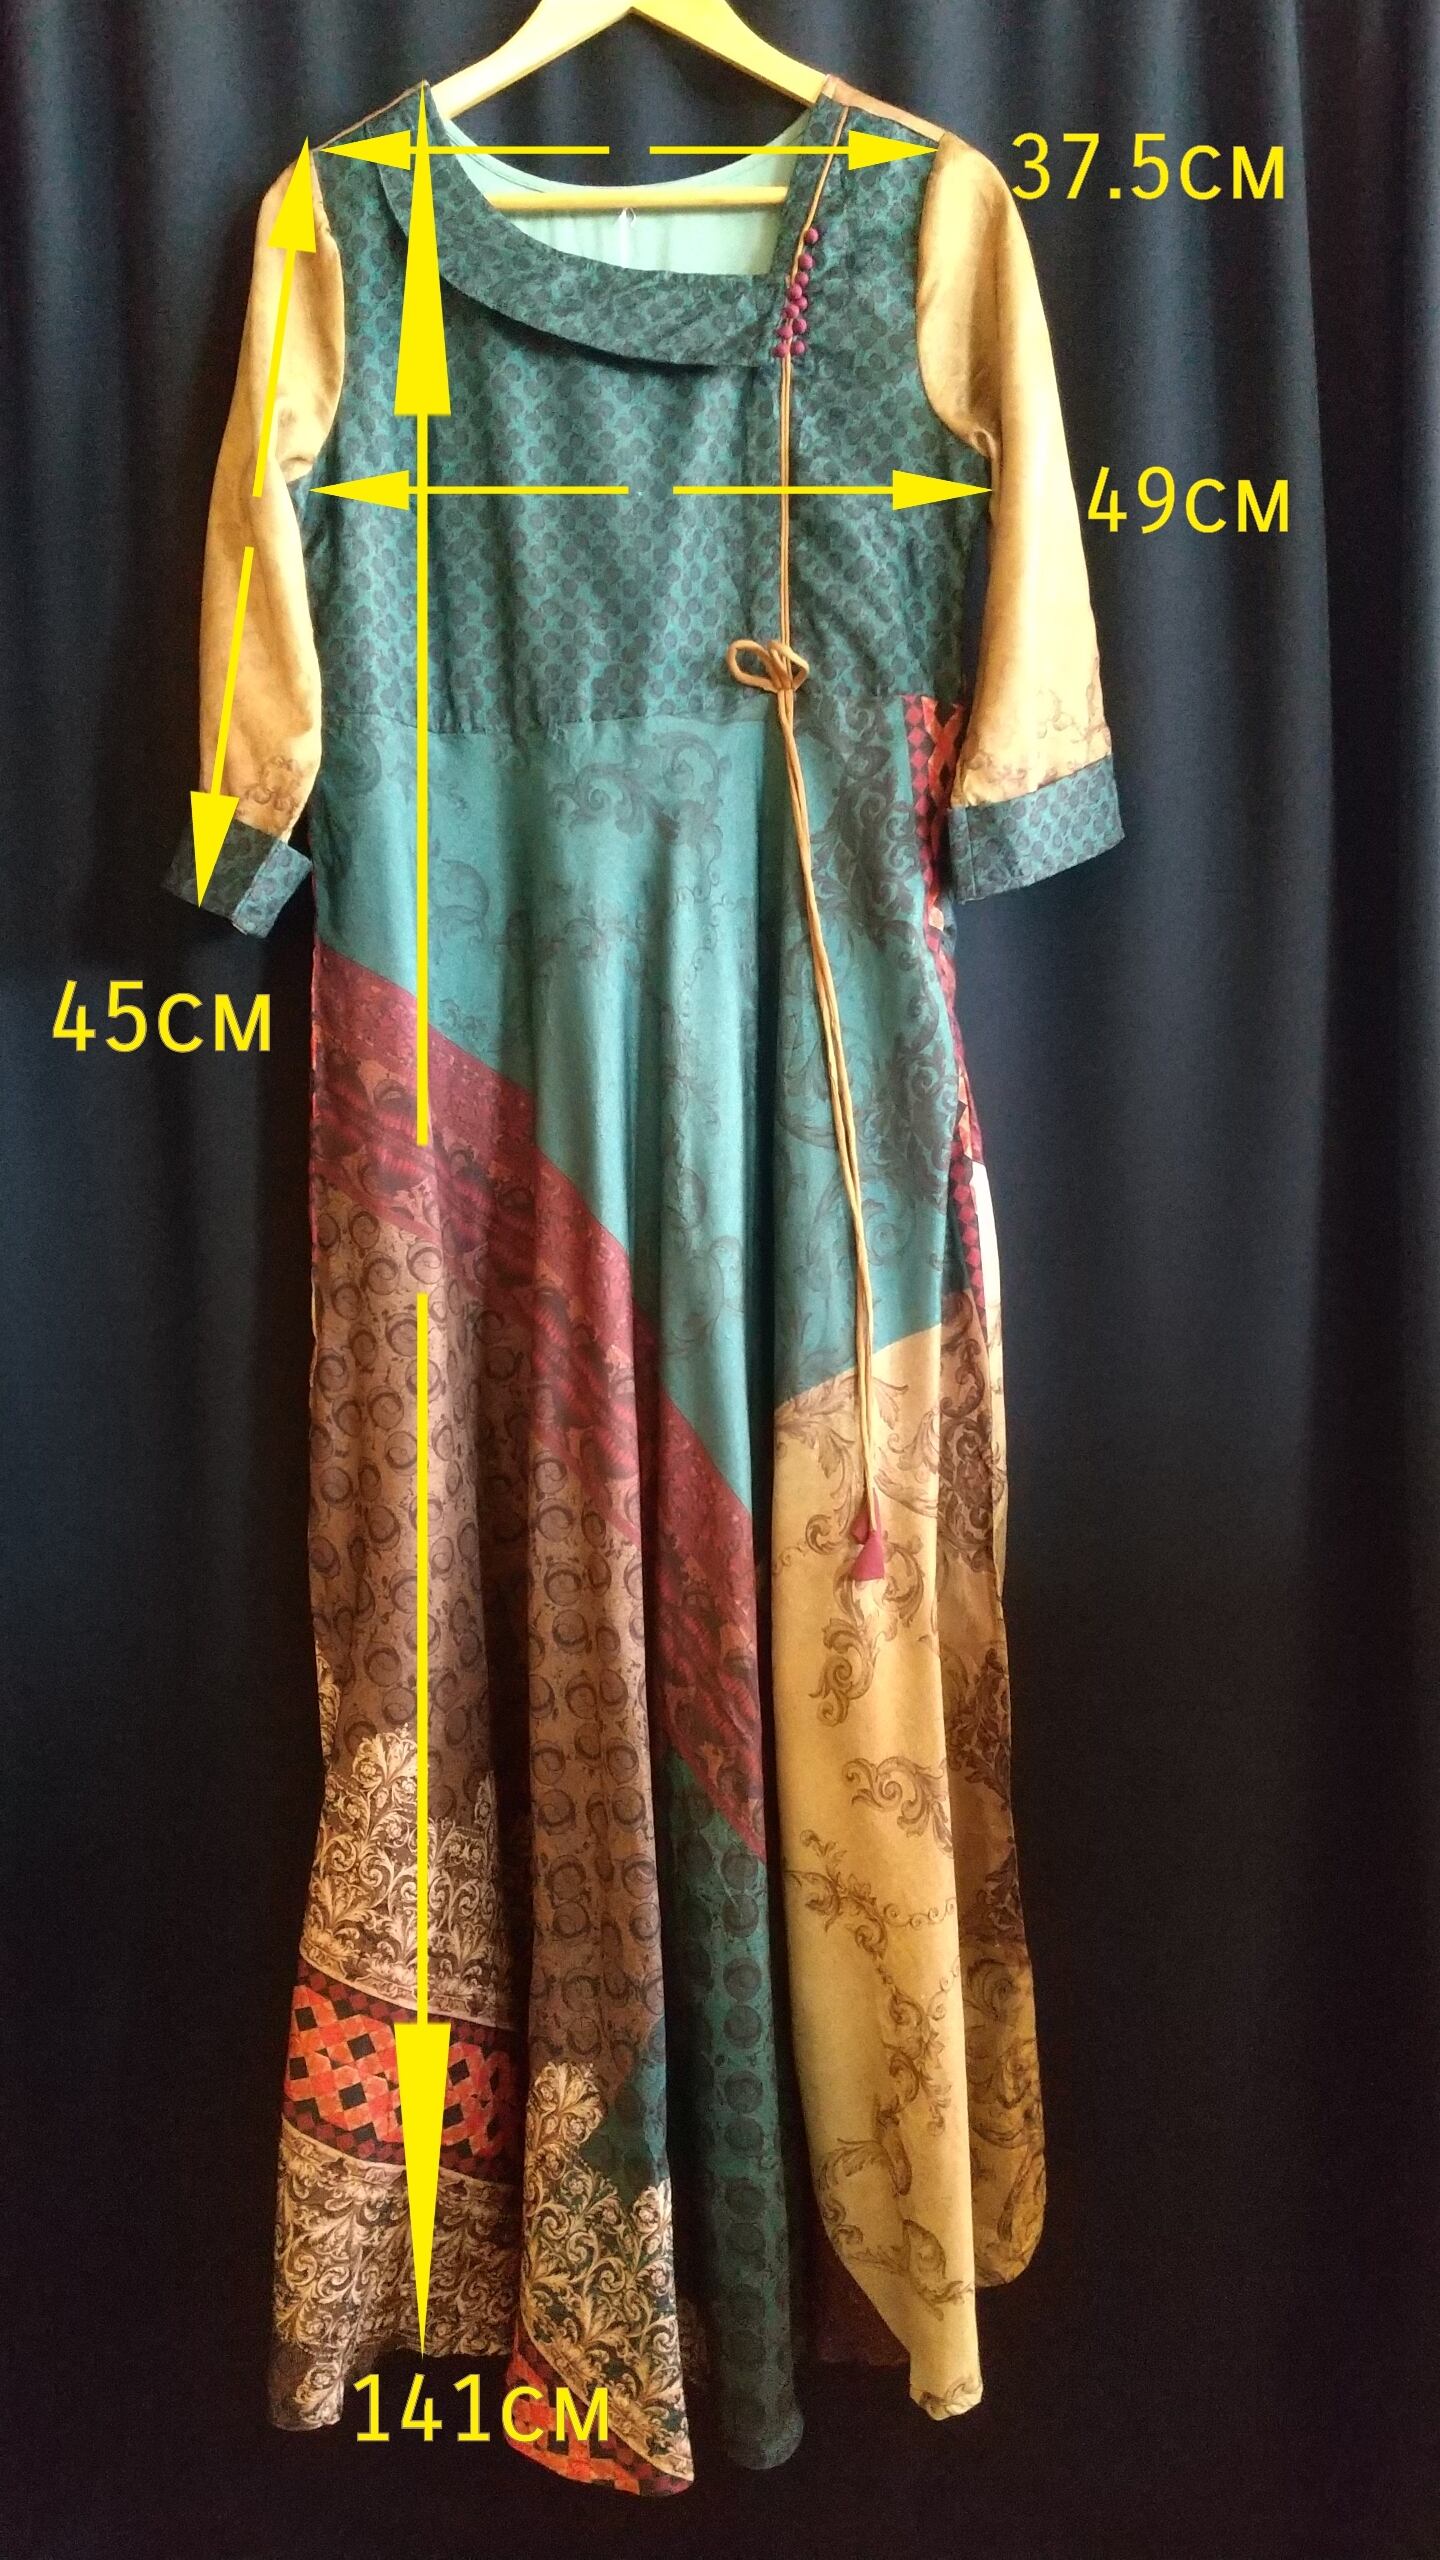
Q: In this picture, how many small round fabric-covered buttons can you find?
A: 10